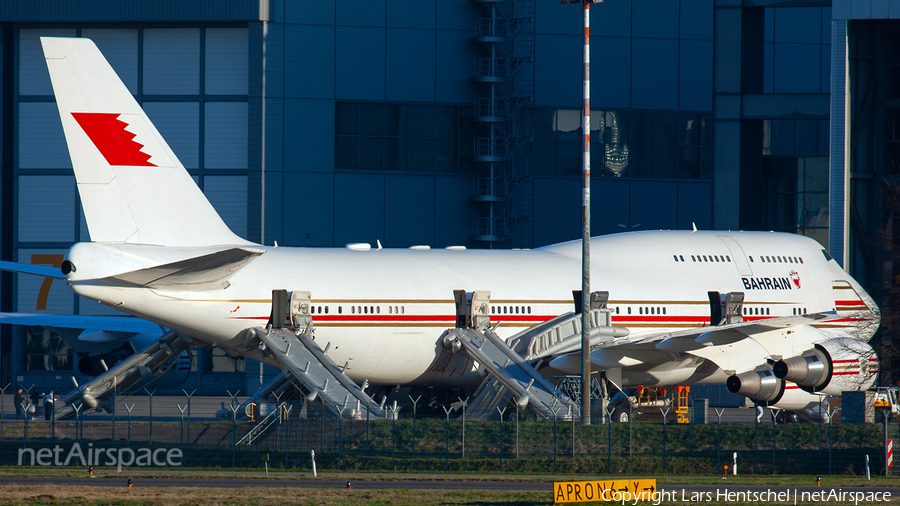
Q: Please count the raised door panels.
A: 4